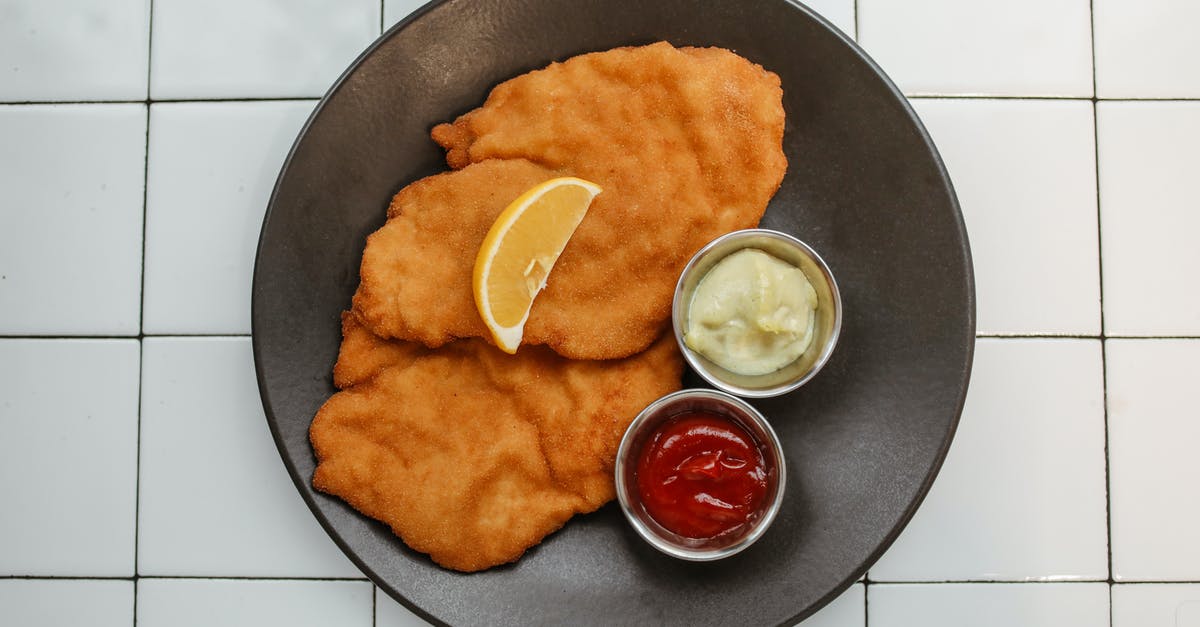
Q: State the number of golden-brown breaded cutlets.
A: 2